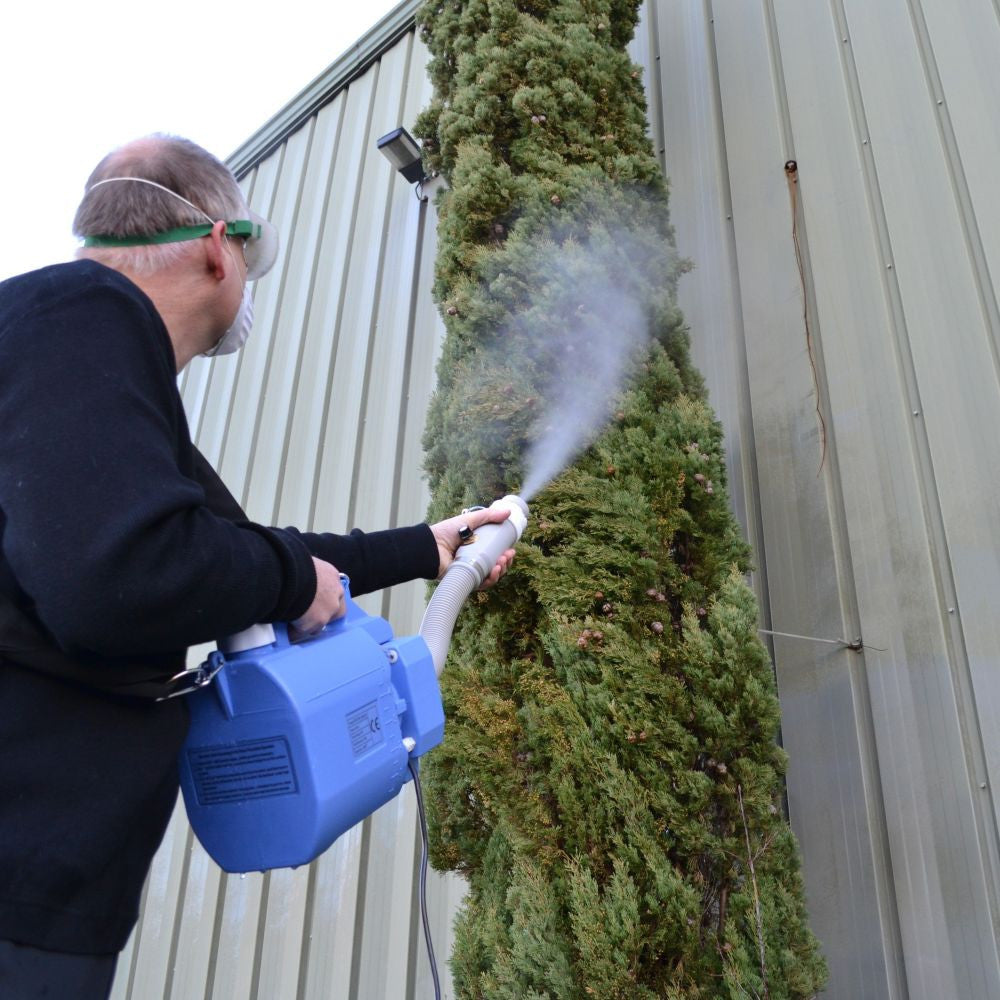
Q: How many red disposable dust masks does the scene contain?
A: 0